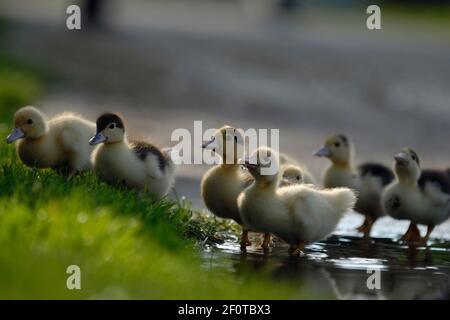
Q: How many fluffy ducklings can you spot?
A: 7